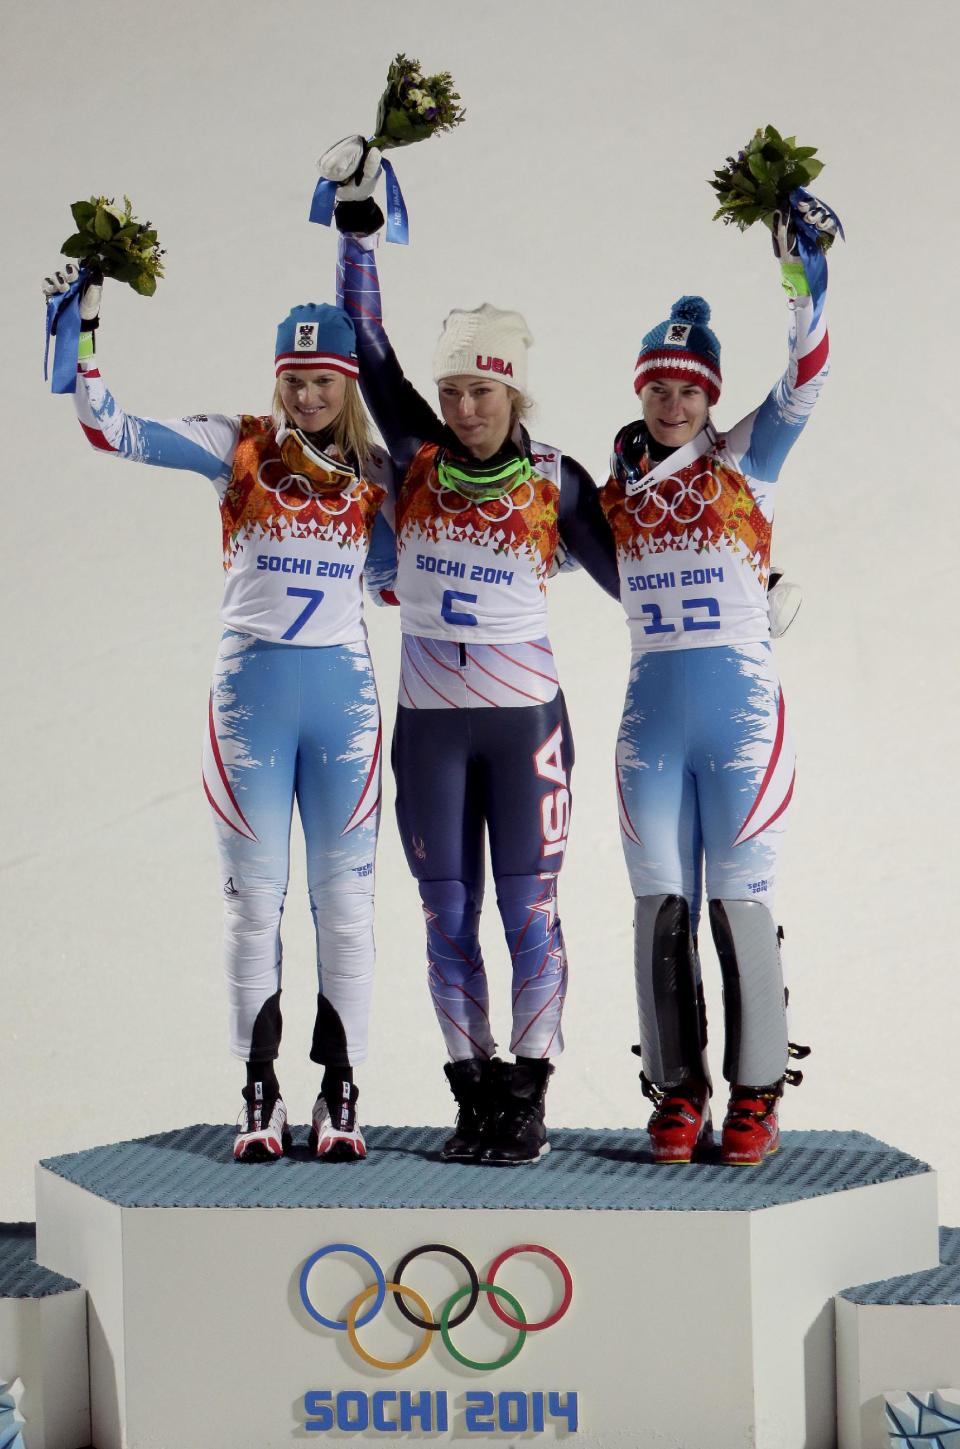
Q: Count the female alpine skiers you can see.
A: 3